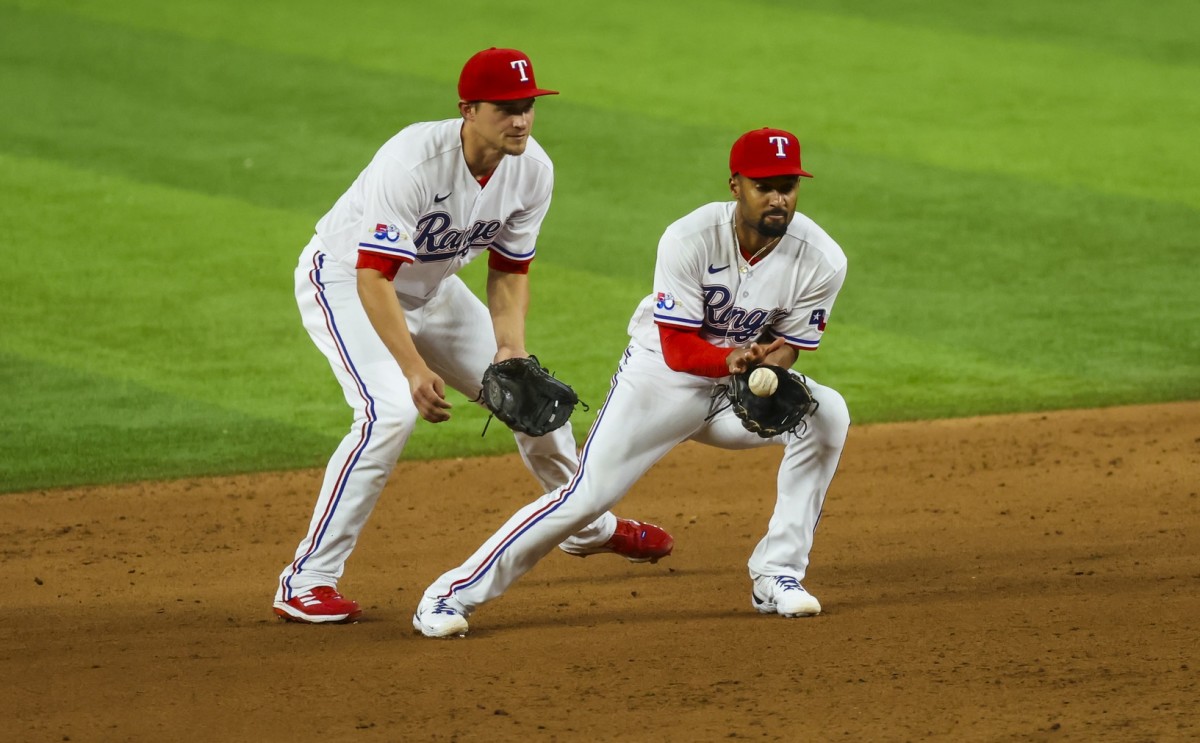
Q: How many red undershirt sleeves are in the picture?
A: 3